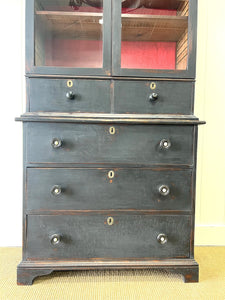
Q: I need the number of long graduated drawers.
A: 3